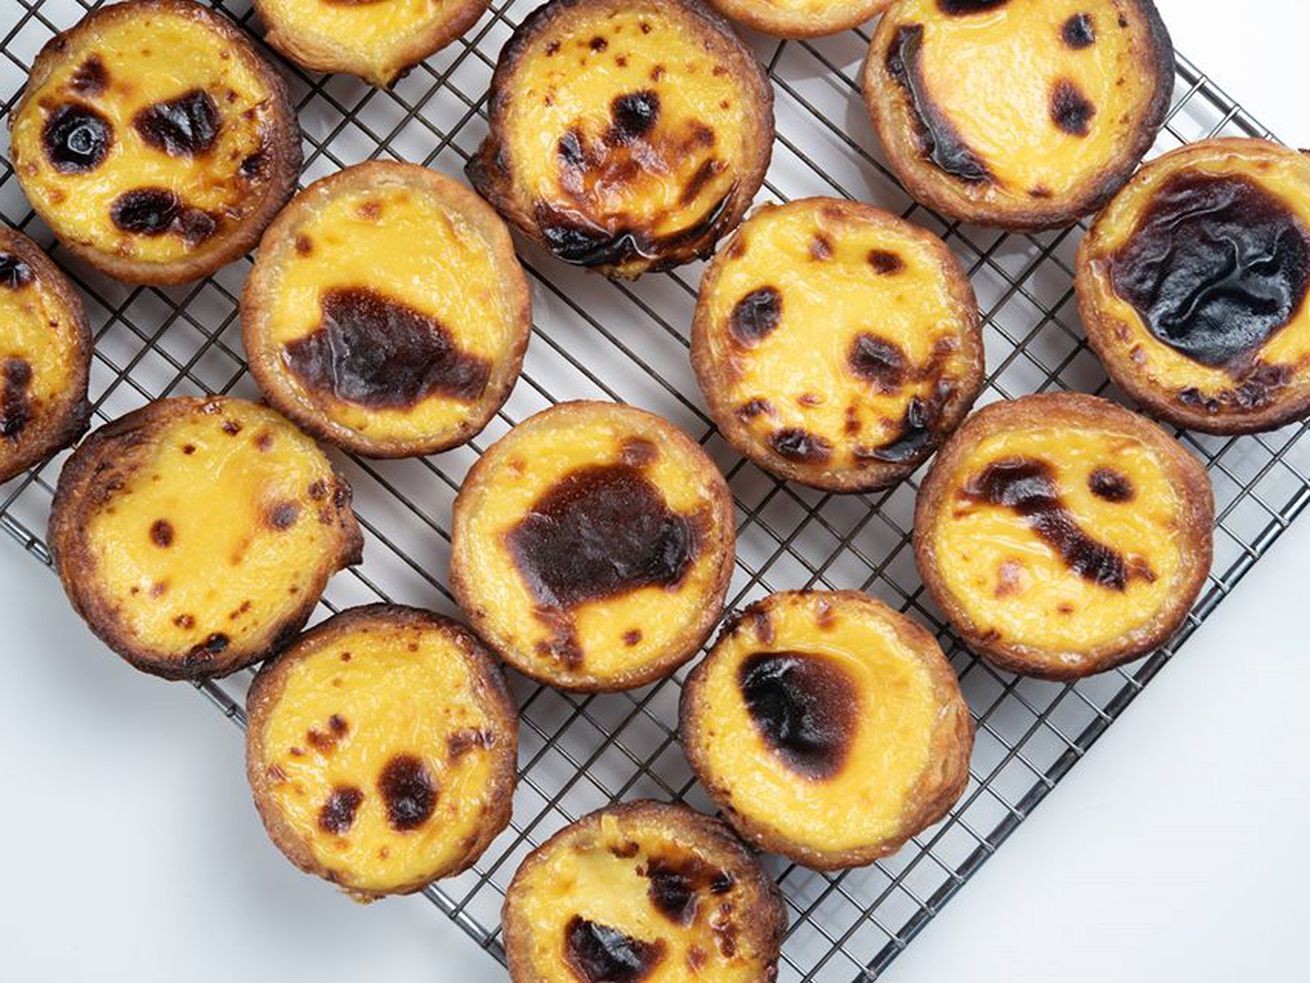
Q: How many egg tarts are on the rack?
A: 15